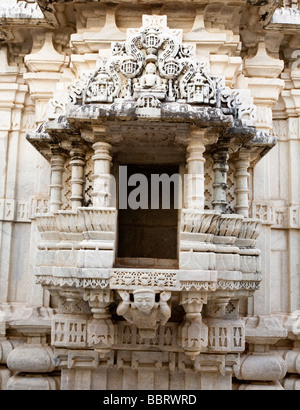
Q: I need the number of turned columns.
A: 6